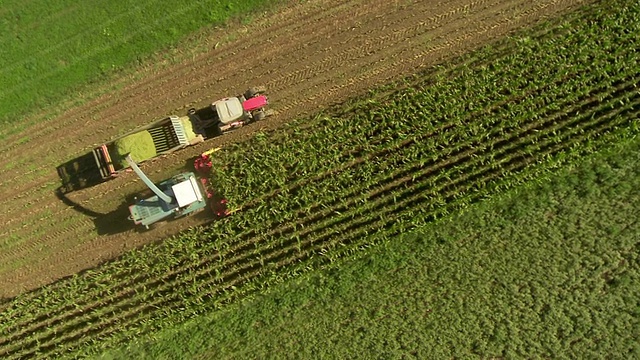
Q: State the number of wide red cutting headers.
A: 1